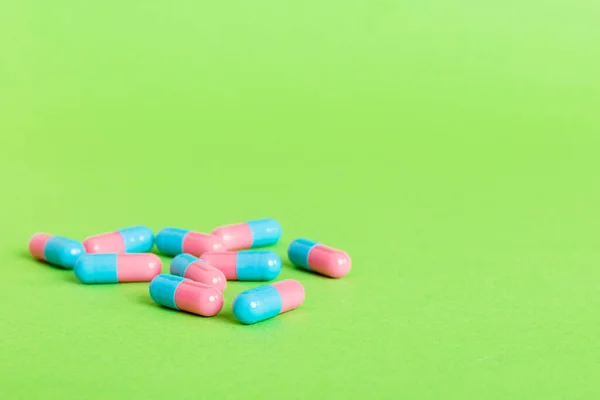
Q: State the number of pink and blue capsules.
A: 10